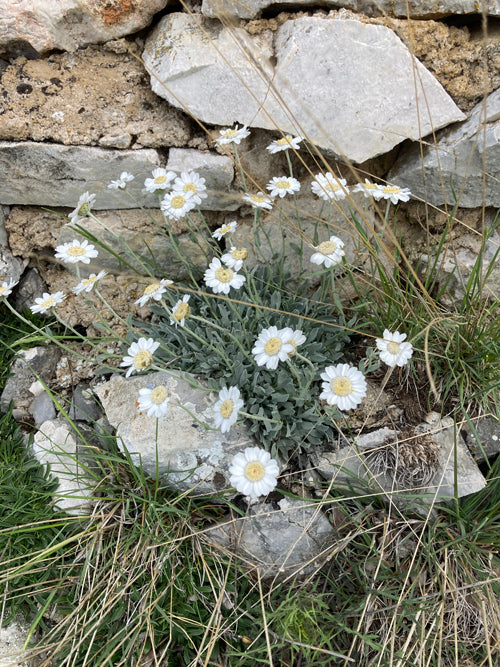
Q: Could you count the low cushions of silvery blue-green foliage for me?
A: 1